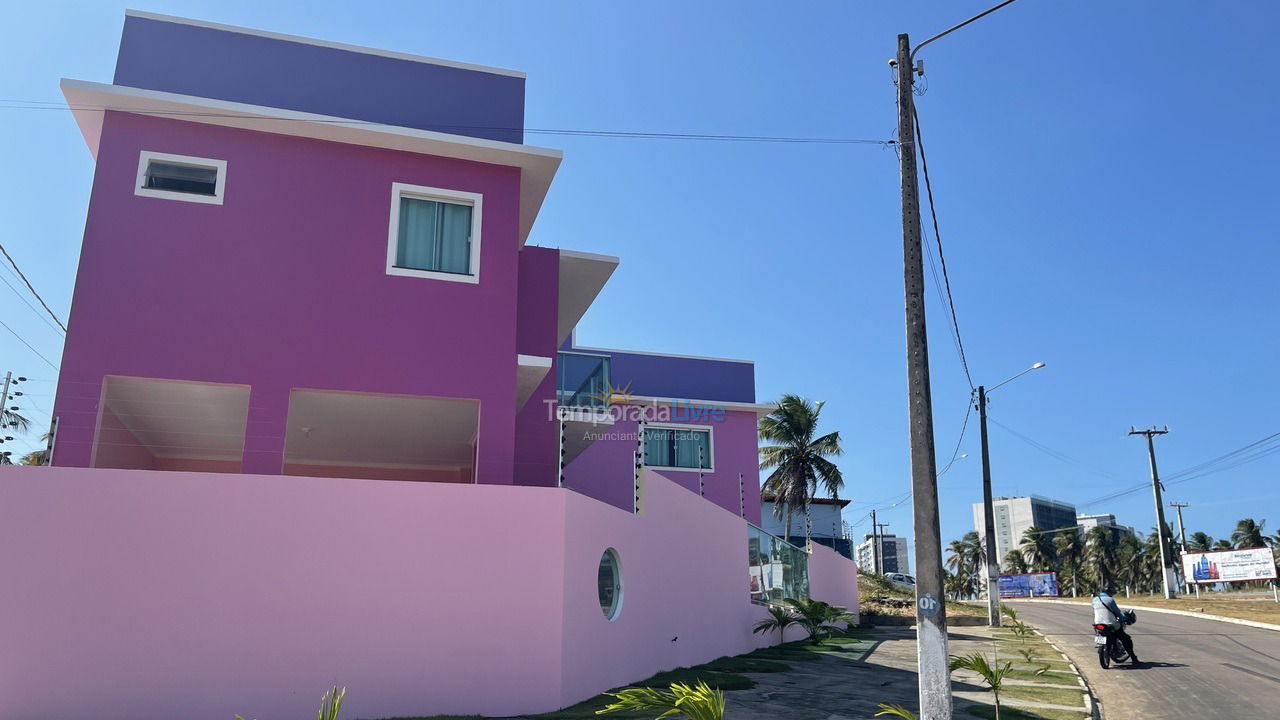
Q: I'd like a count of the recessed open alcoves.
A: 2